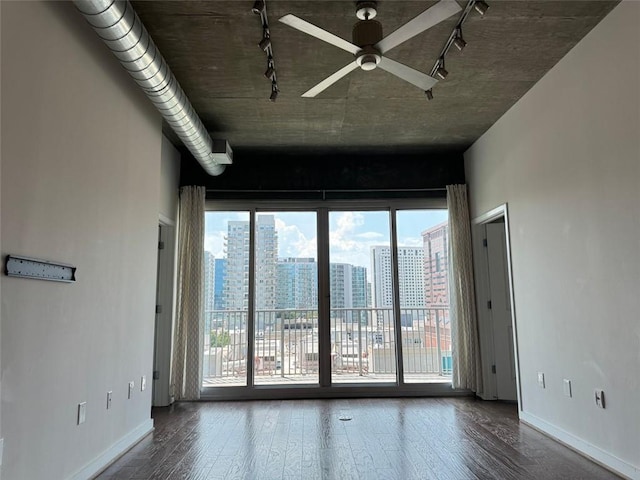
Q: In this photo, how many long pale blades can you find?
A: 4